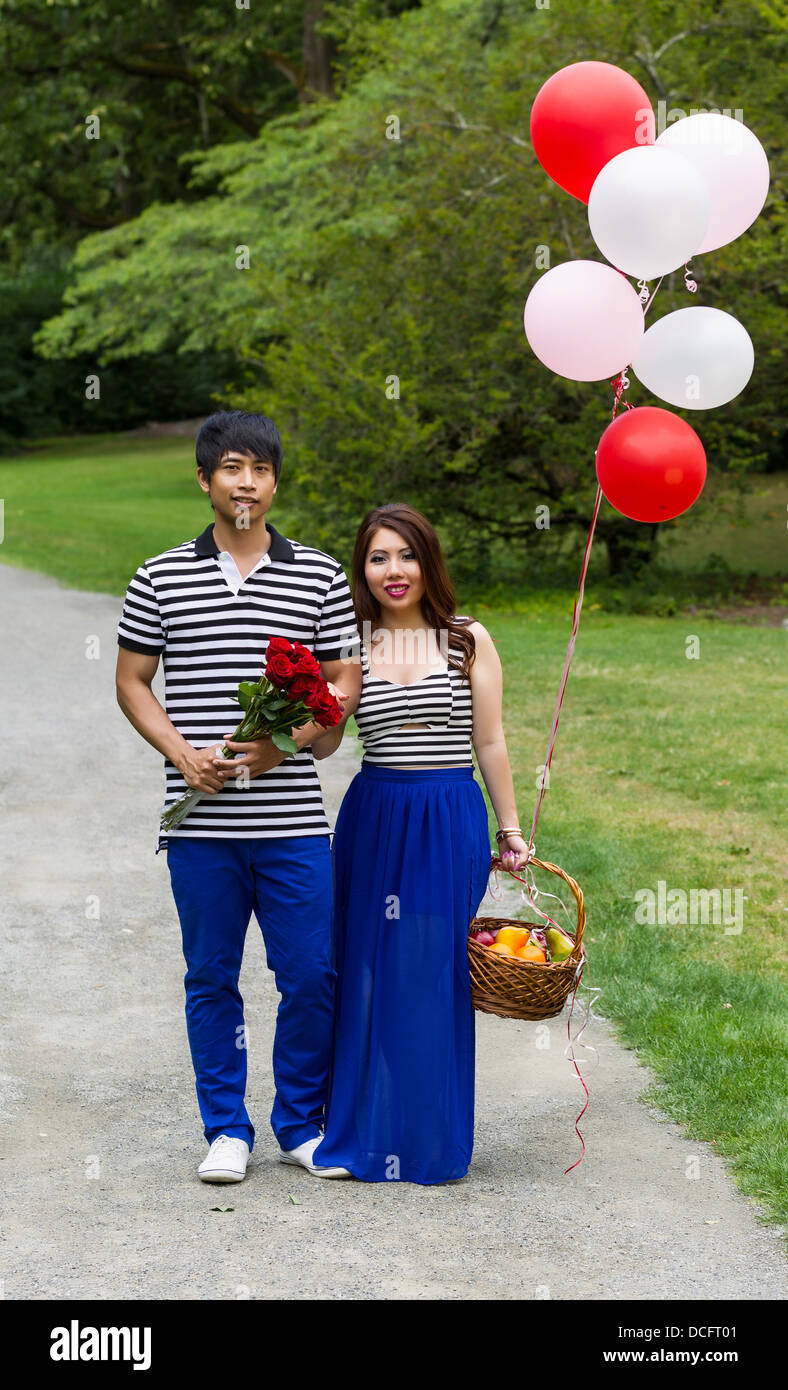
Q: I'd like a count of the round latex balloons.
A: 6